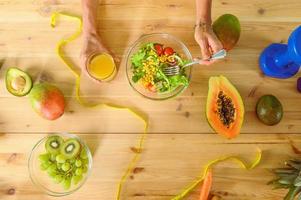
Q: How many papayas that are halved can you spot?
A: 1